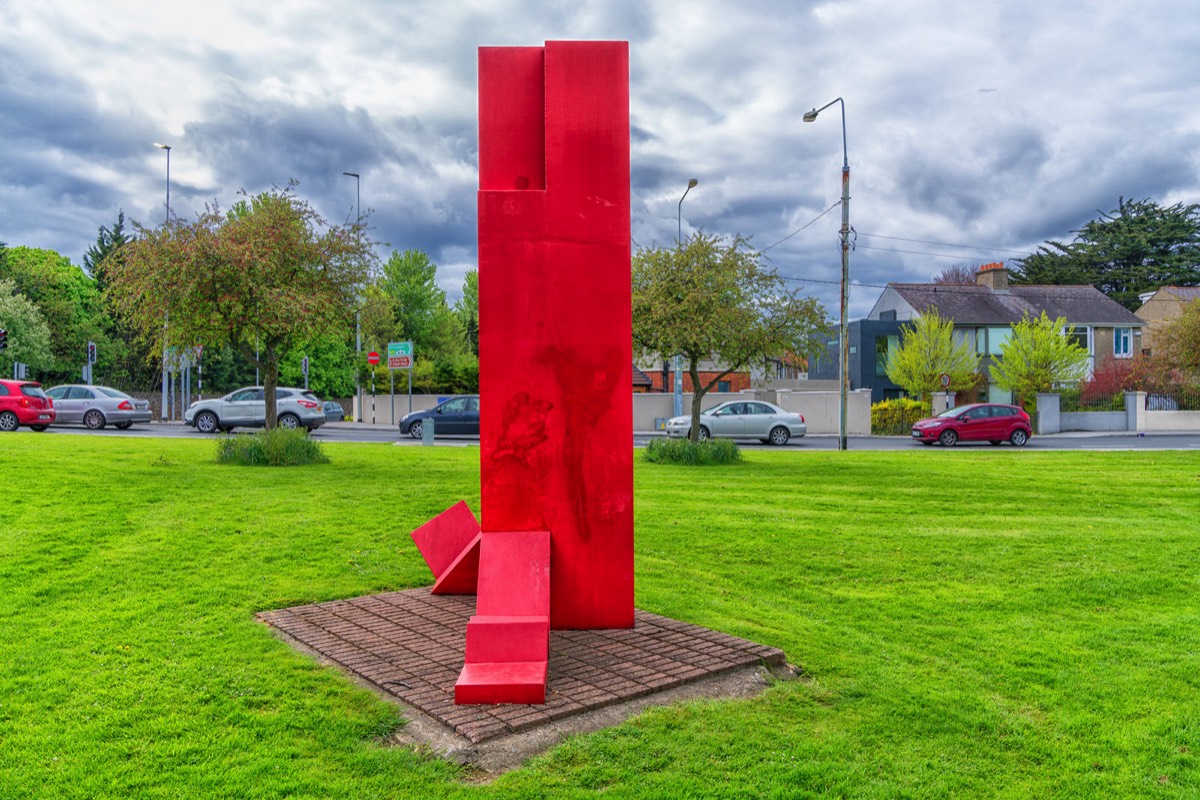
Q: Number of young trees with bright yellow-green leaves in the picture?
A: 2